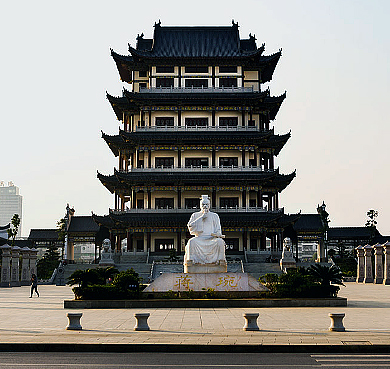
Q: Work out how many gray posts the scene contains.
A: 4